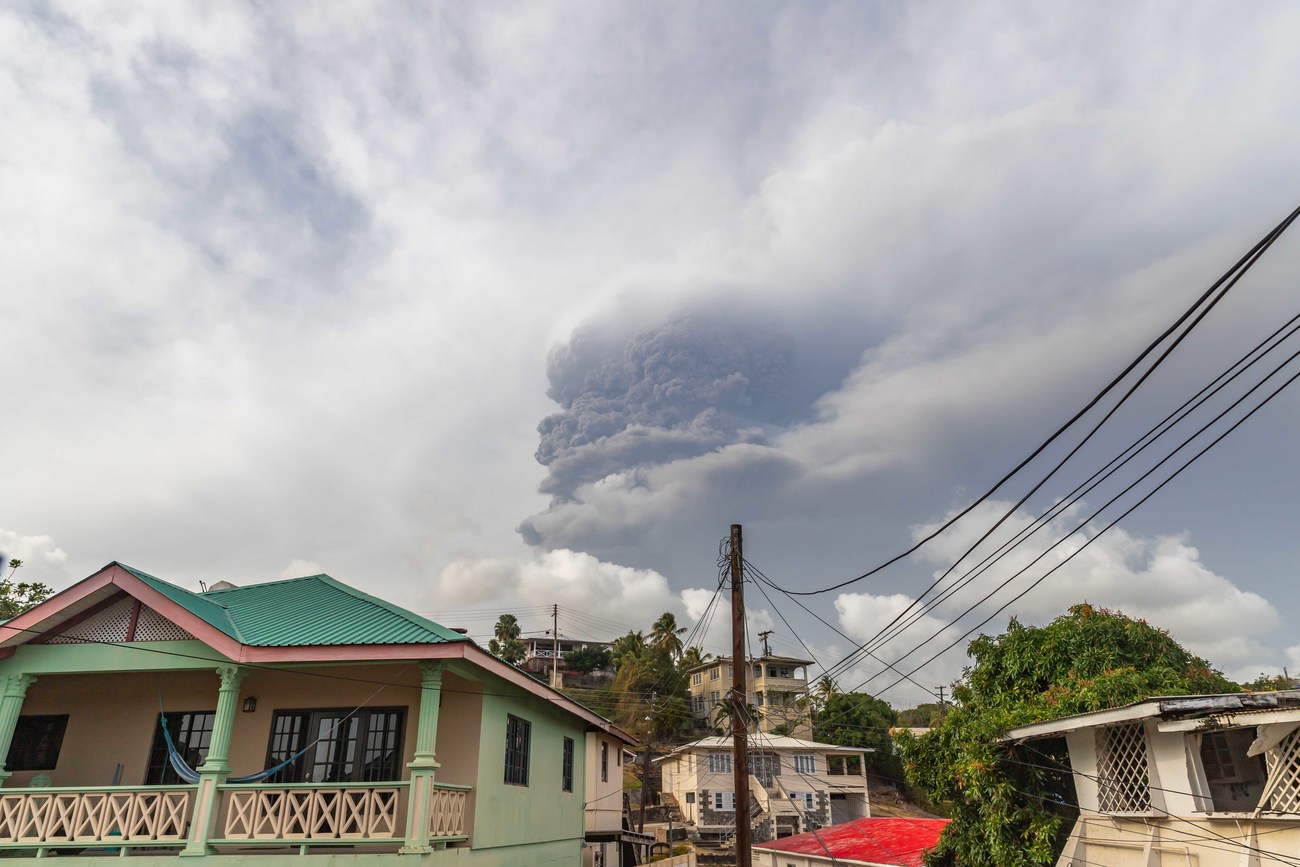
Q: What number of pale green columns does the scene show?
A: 3